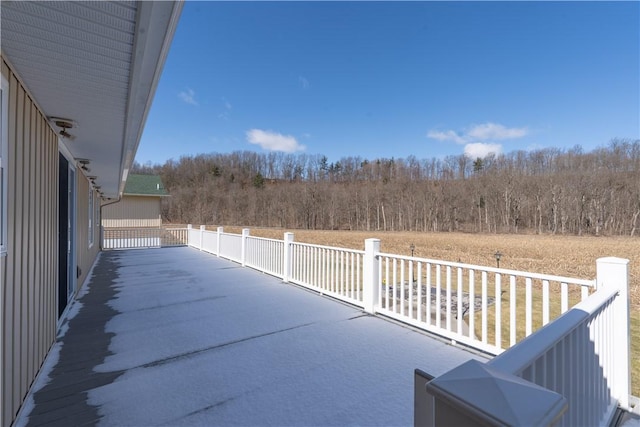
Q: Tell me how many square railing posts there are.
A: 8